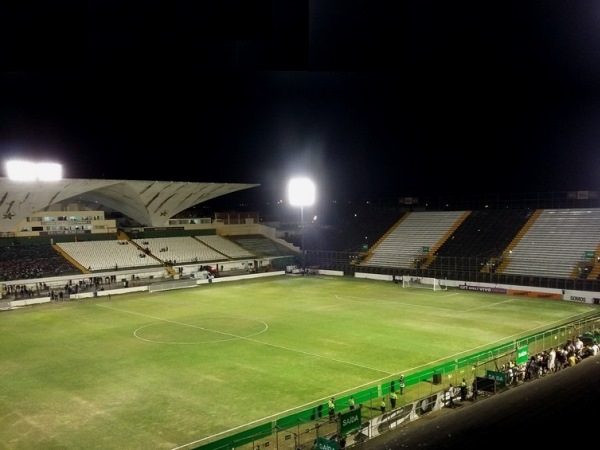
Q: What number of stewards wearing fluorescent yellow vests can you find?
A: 5